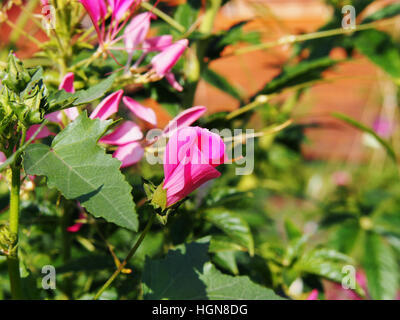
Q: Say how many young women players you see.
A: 0